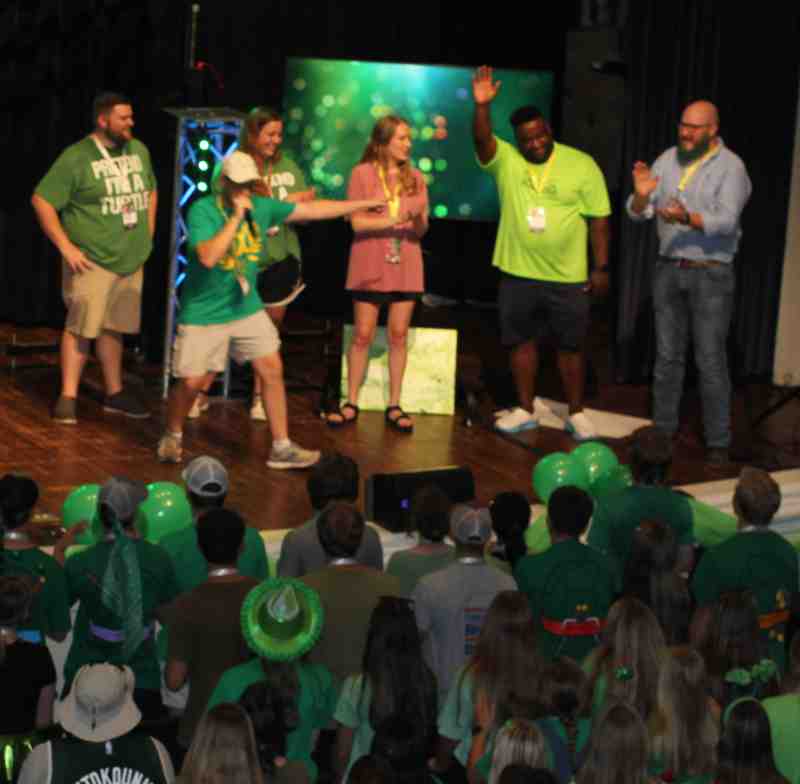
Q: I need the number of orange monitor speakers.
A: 0